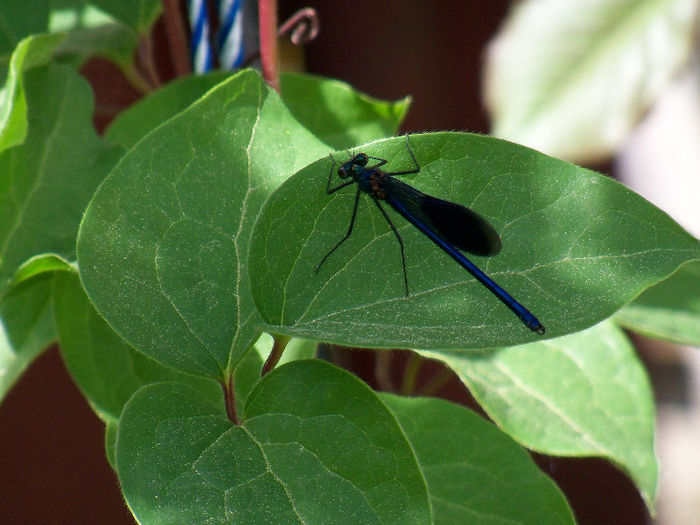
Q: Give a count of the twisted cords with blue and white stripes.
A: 2